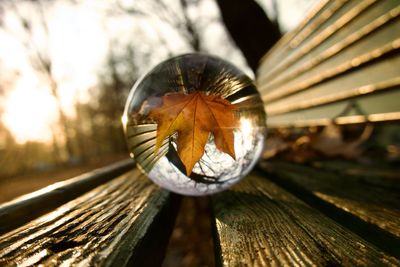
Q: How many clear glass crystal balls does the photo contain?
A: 1